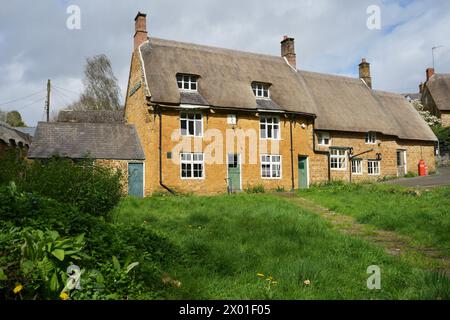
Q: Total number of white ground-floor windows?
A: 5